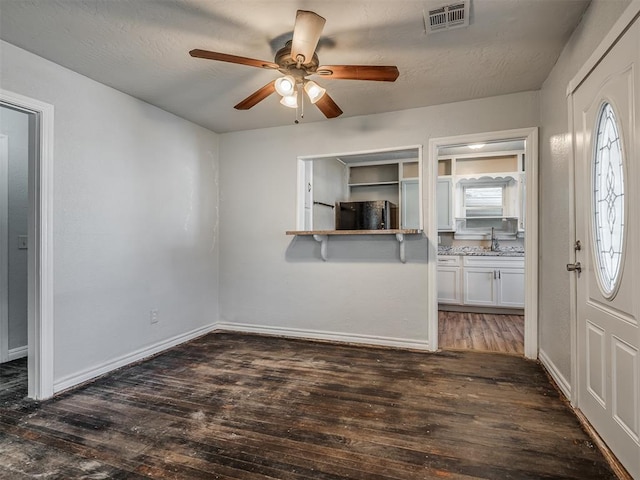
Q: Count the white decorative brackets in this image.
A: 2